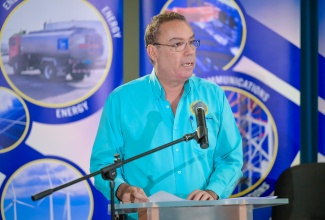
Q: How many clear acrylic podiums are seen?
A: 1